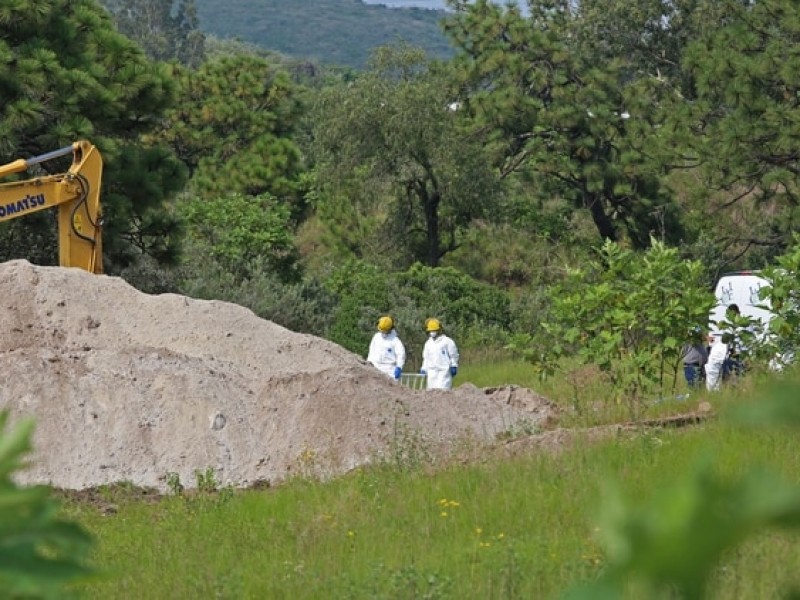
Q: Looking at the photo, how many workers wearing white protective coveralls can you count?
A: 3